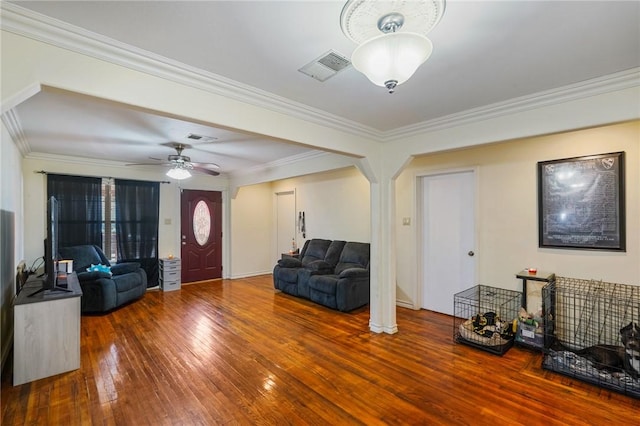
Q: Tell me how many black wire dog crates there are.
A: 2